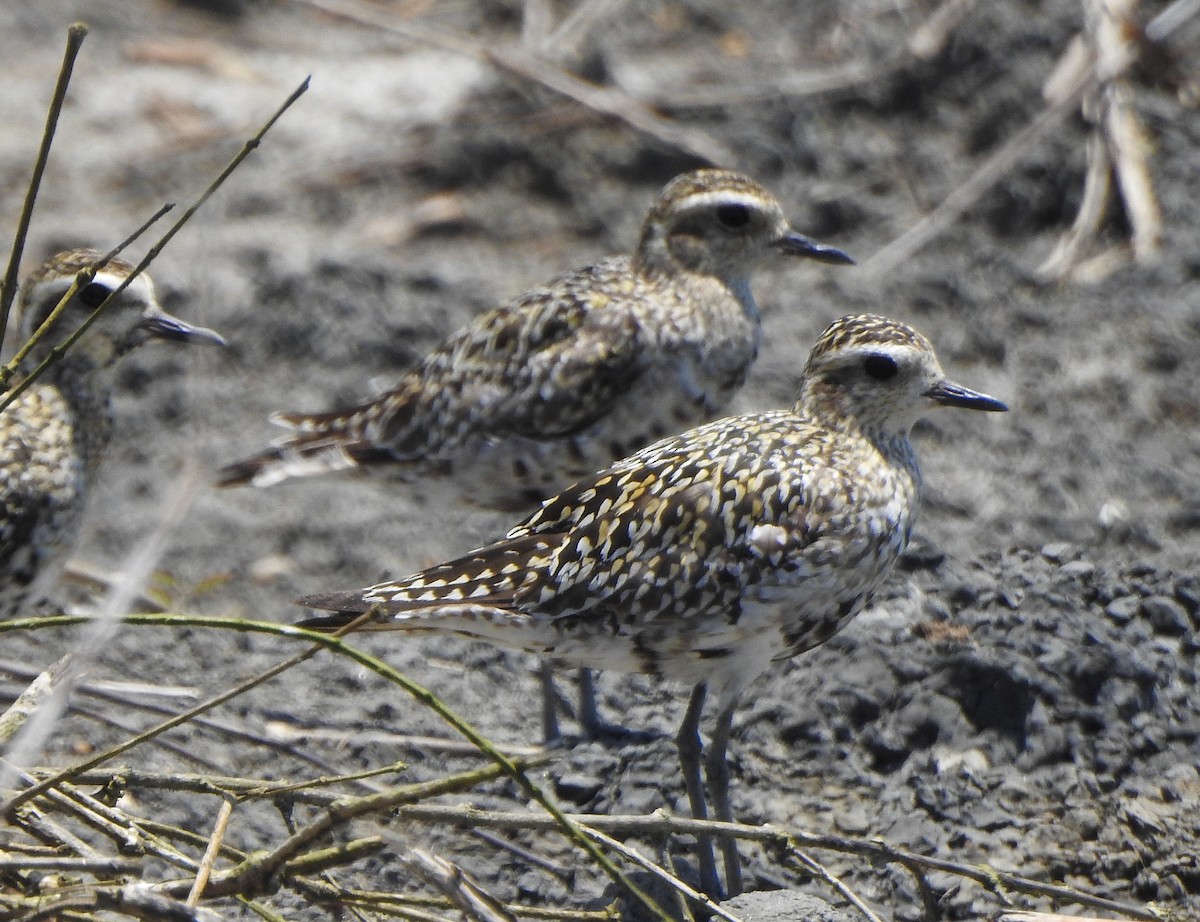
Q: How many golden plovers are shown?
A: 3